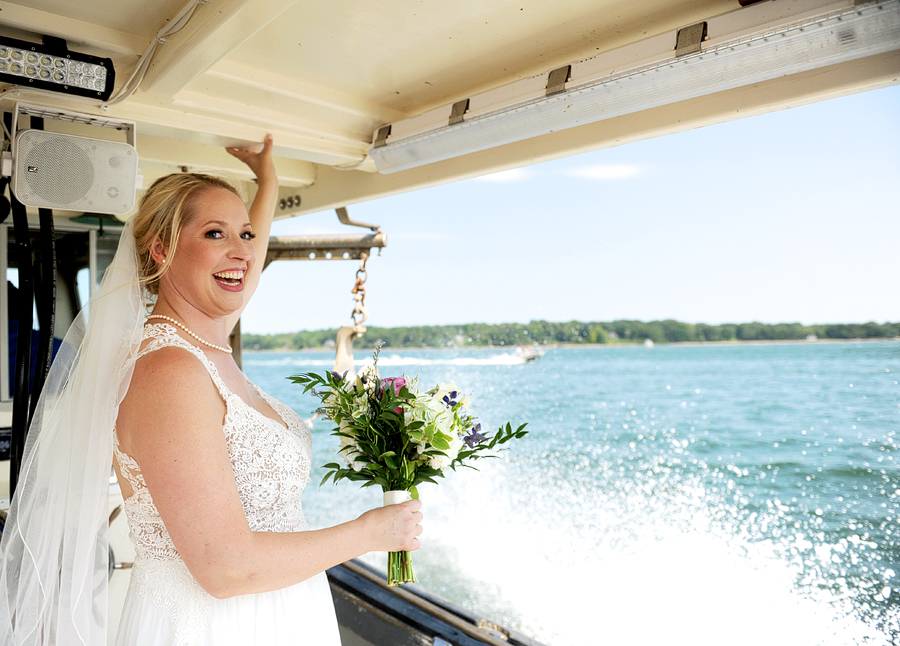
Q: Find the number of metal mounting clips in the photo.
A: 4